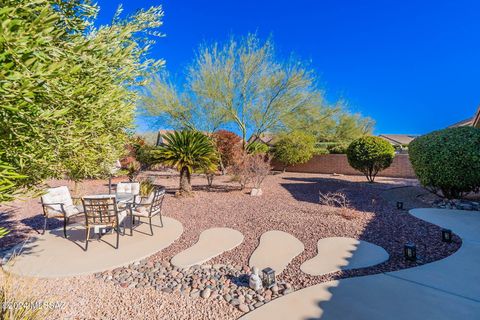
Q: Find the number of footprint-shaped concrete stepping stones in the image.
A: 3